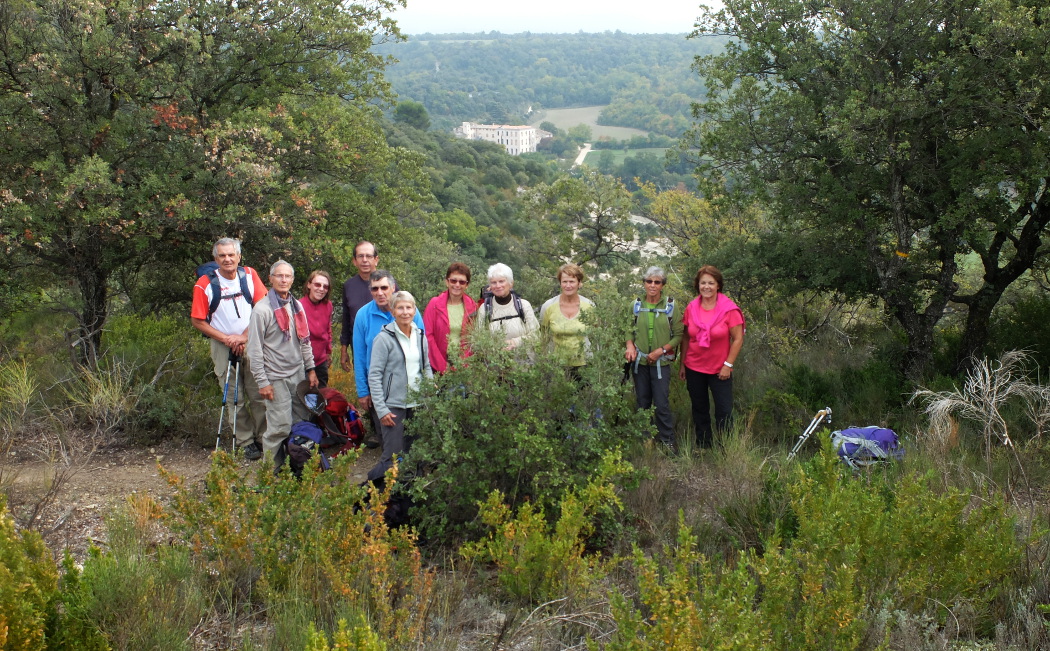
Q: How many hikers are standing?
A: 11